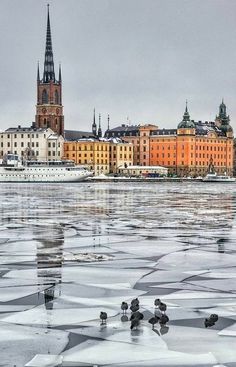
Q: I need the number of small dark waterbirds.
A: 12